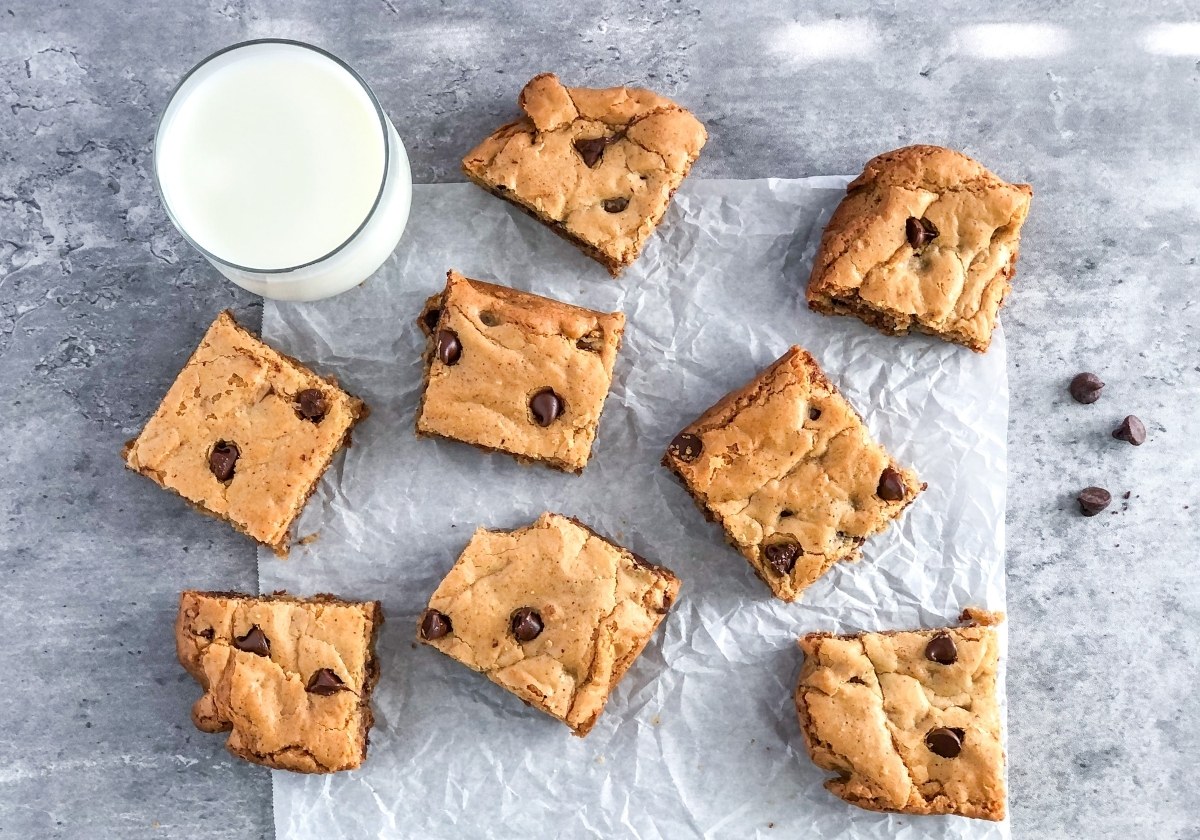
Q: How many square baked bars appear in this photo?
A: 8